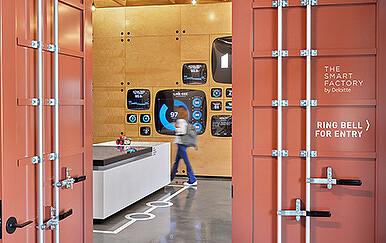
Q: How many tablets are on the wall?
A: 12